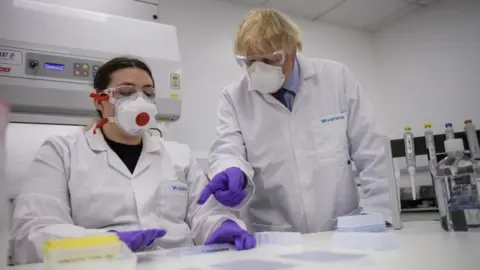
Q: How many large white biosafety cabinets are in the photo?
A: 1